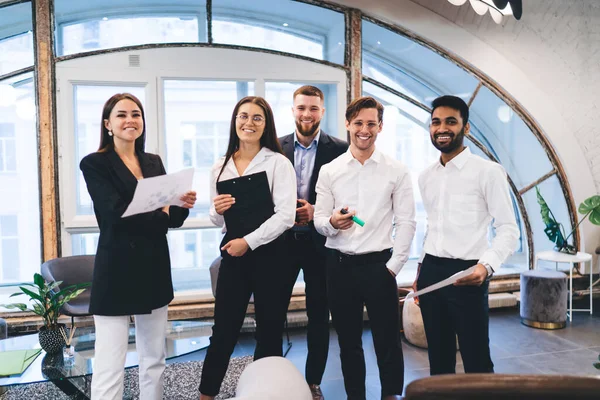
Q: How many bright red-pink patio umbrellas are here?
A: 0